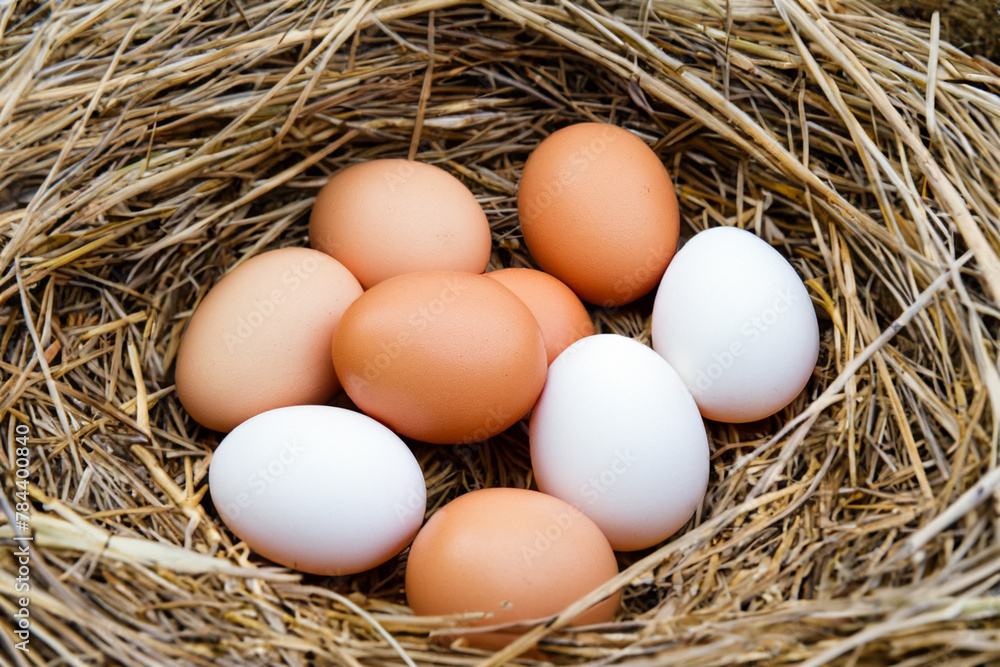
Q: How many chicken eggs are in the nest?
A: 9